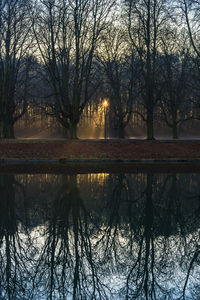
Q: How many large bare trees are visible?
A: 5